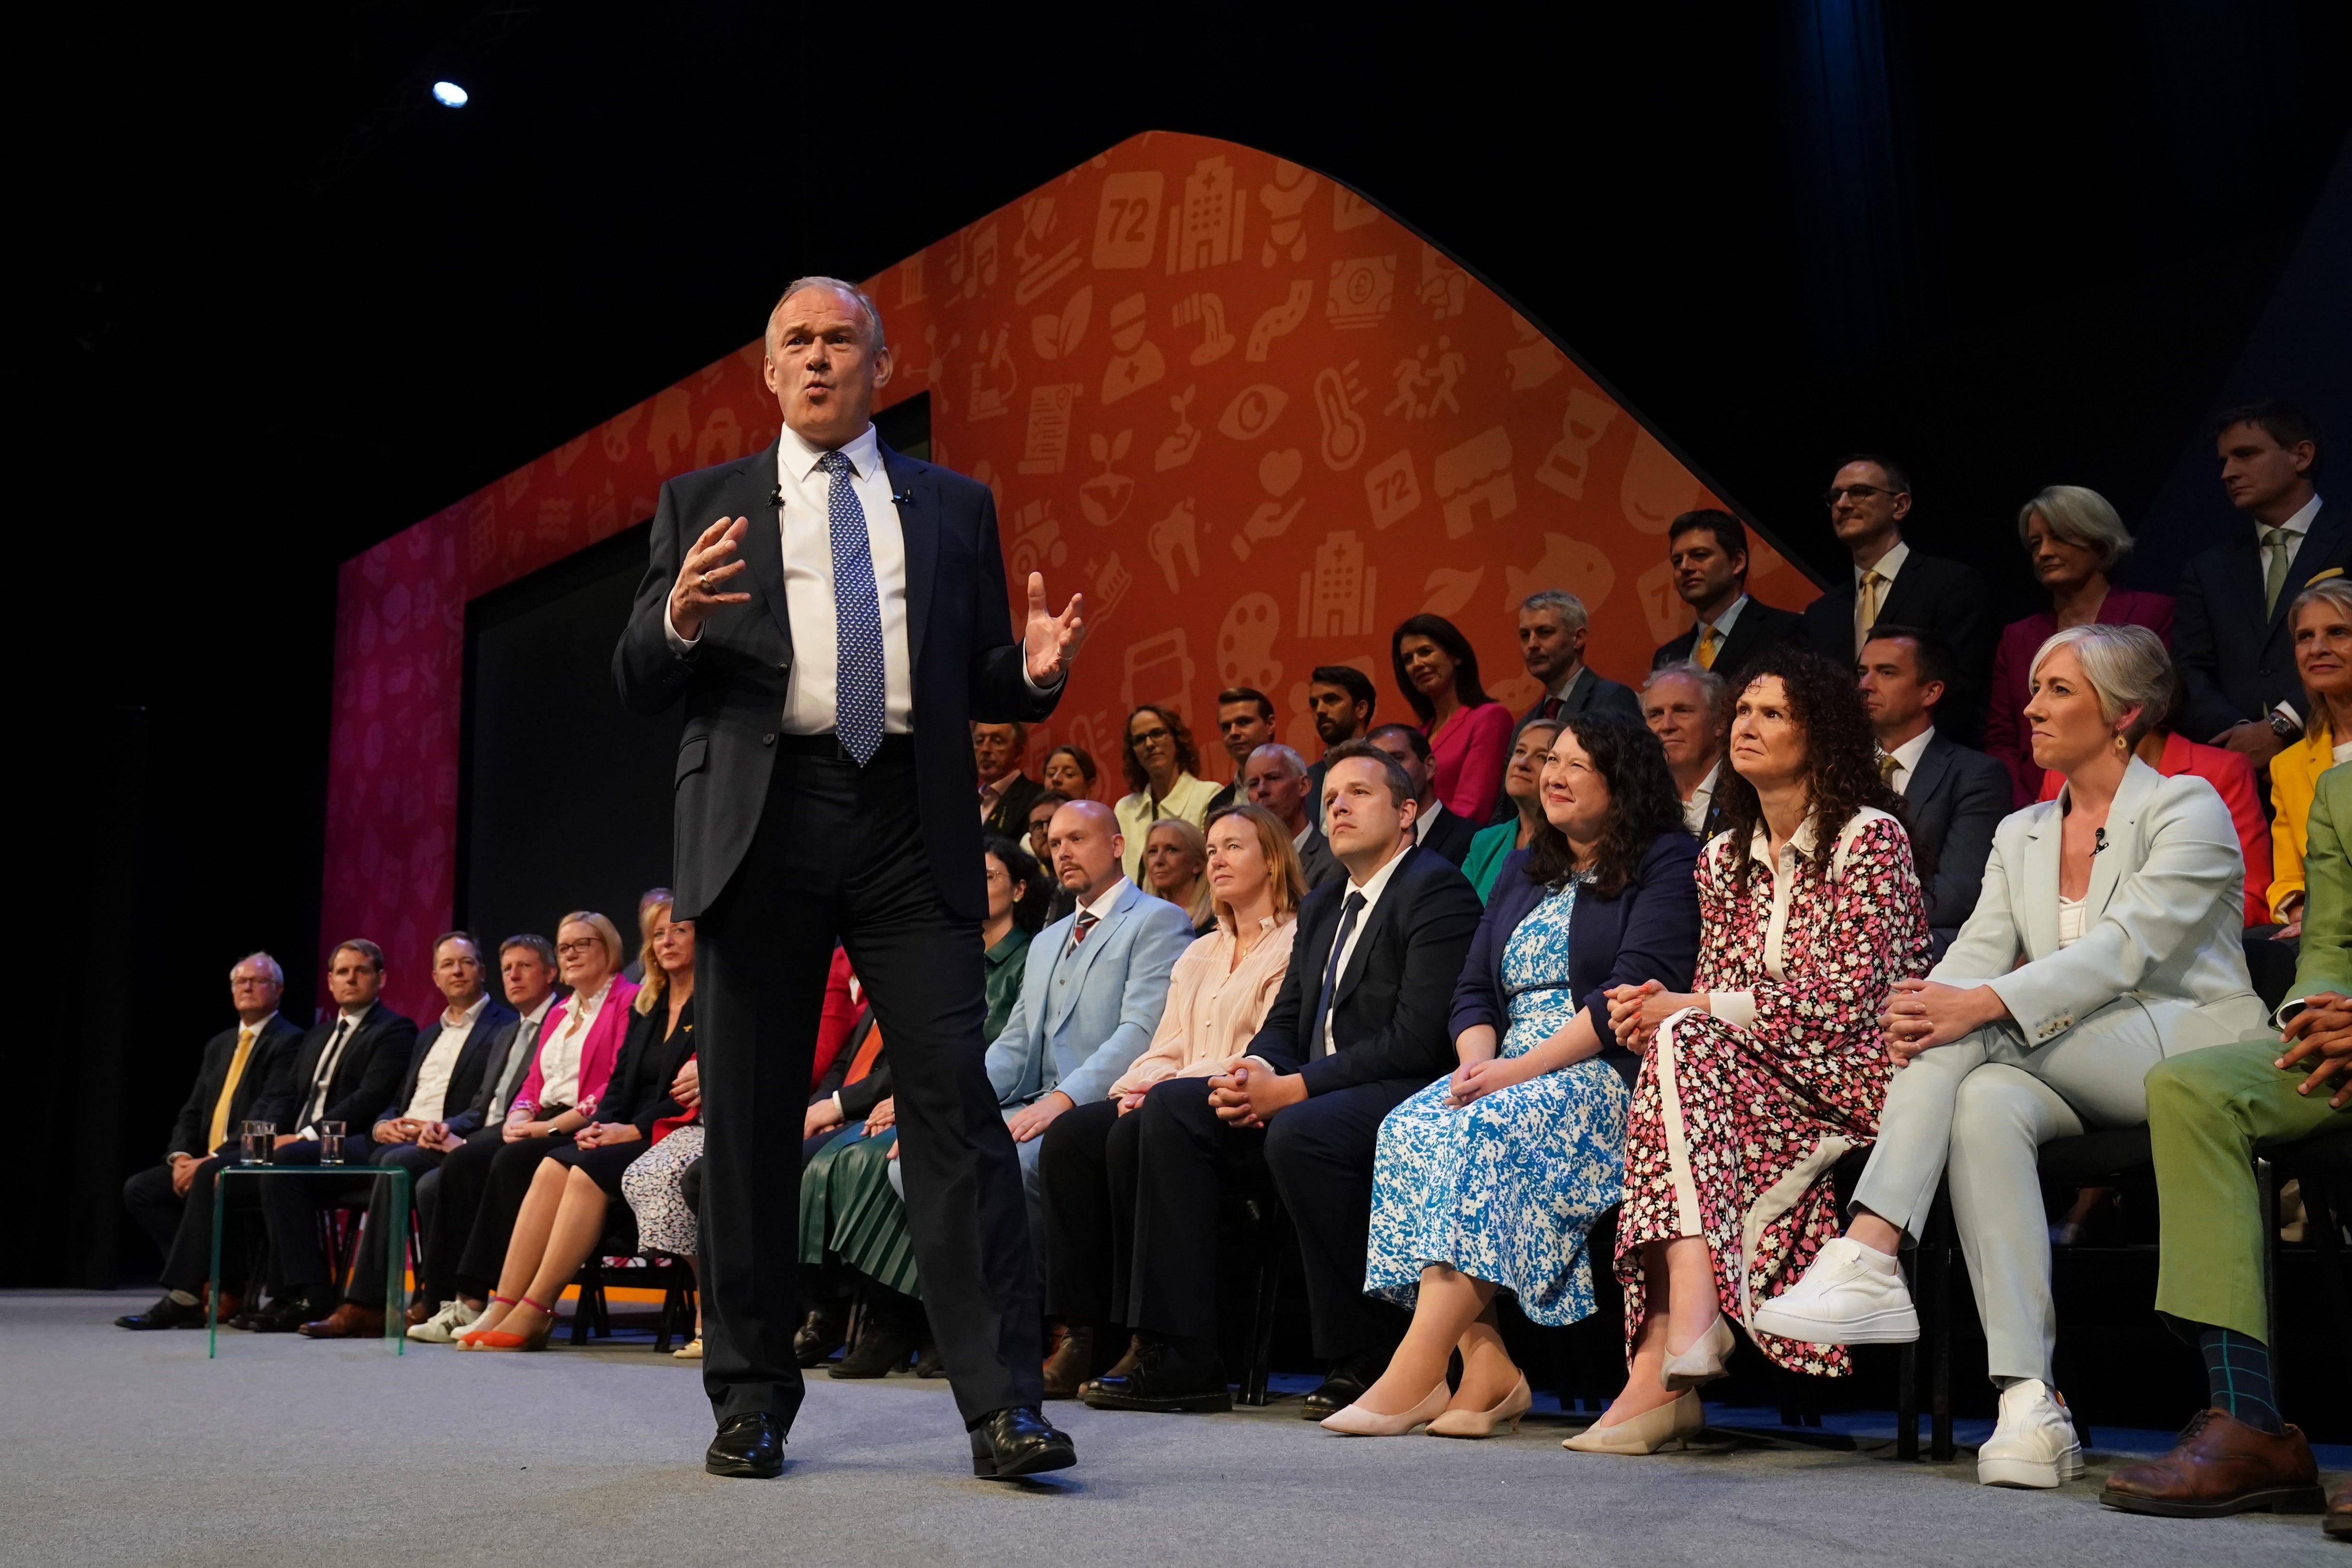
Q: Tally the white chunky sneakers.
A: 2